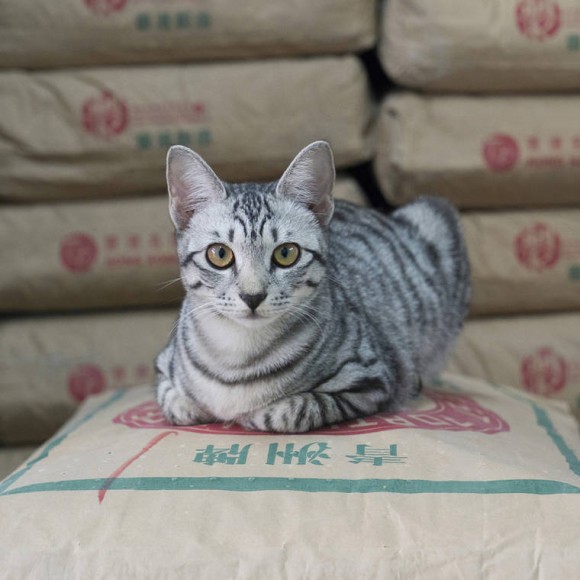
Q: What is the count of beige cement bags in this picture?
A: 9